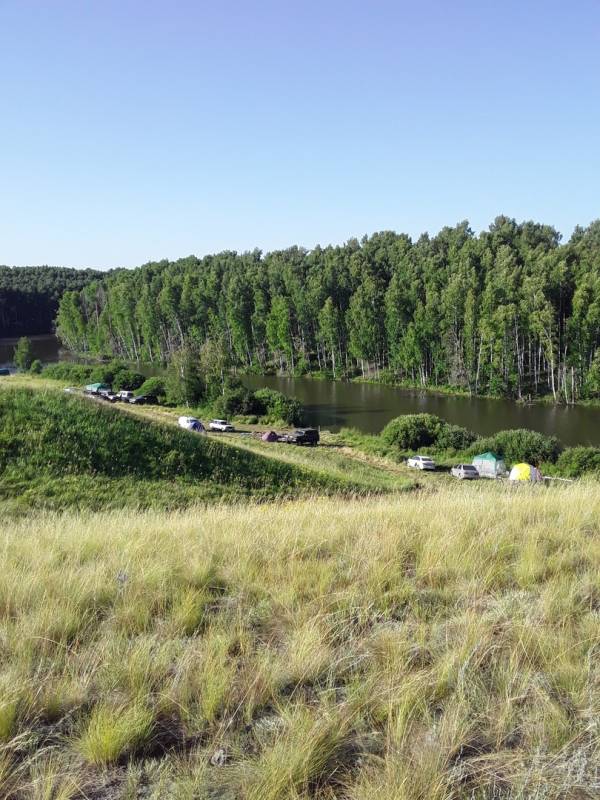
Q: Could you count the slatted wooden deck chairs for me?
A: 0